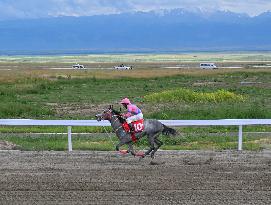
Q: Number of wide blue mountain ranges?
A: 1